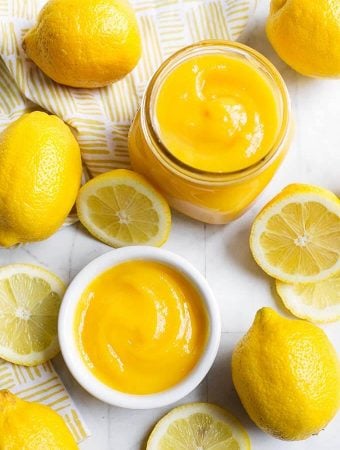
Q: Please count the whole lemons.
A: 5